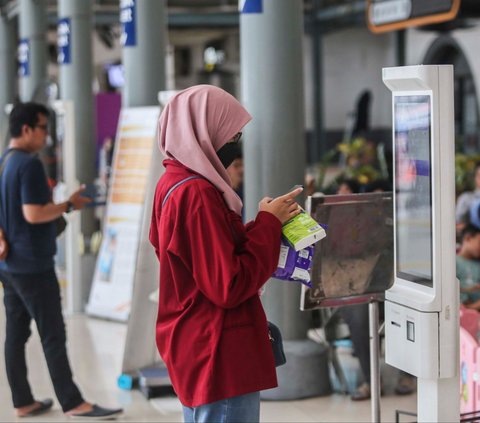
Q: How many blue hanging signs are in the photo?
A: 4